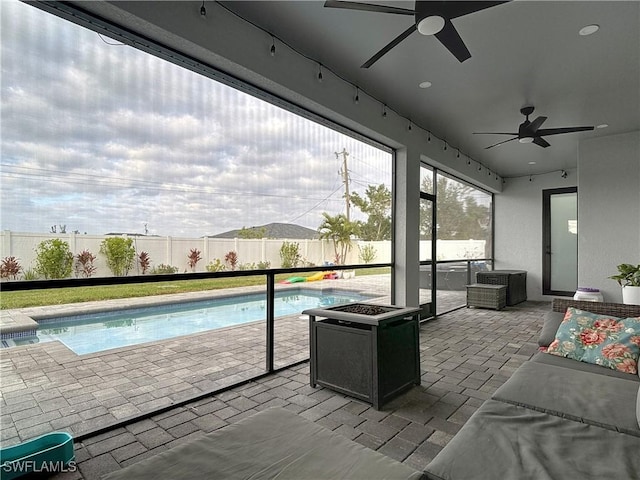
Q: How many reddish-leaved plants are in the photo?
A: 5